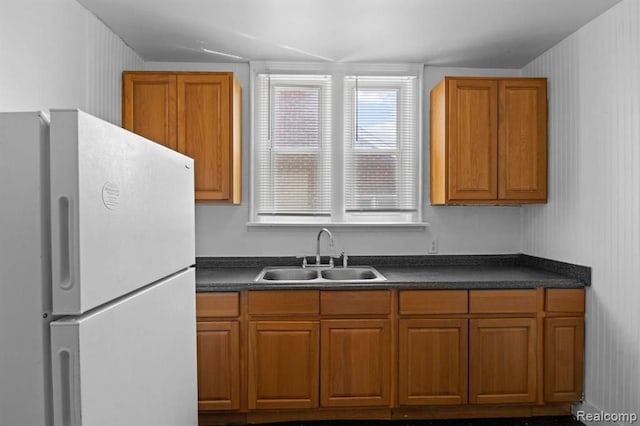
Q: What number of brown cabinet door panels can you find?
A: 10